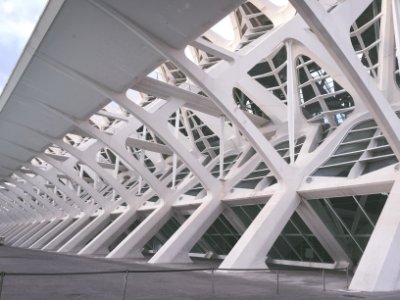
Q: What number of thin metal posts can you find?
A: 6